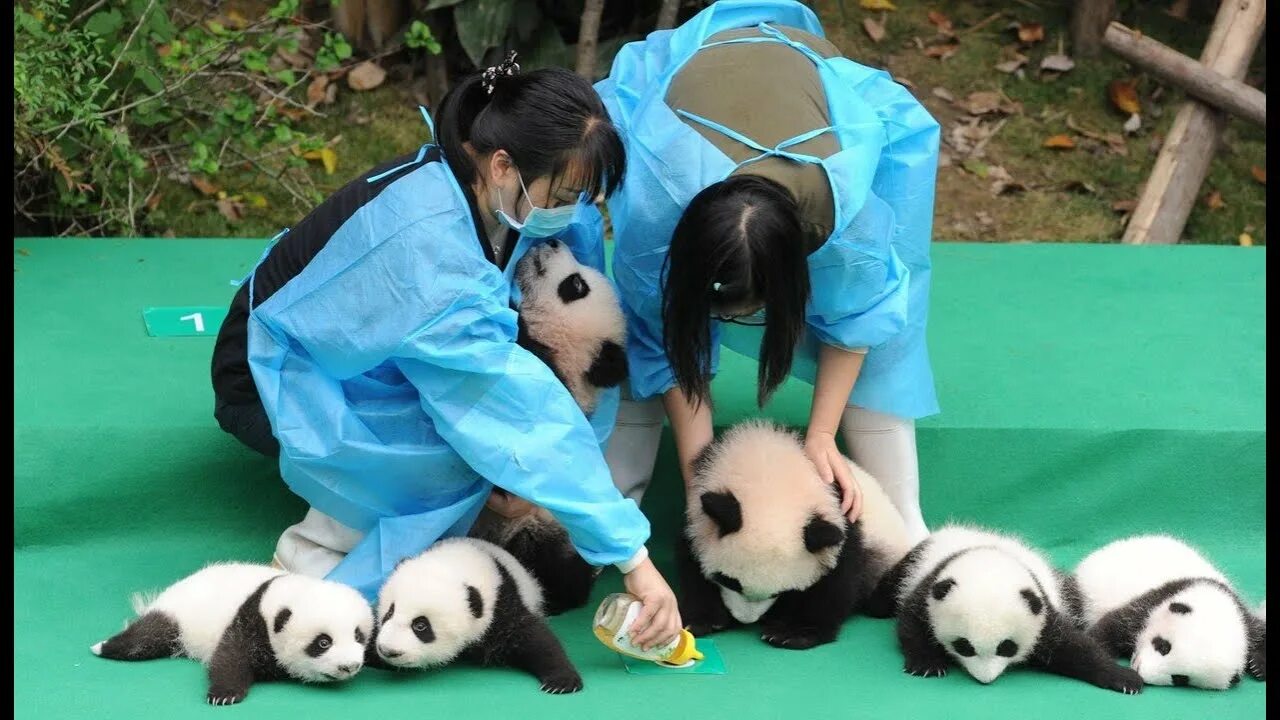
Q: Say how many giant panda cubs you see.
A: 6